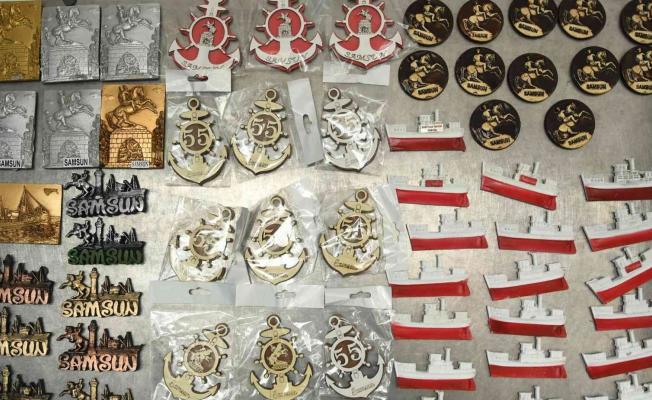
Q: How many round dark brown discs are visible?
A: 12